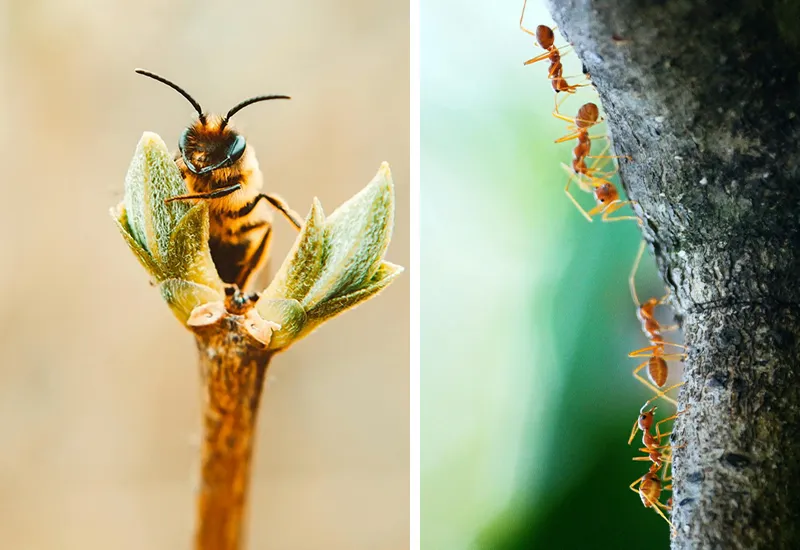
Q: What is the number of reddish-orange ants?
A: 5